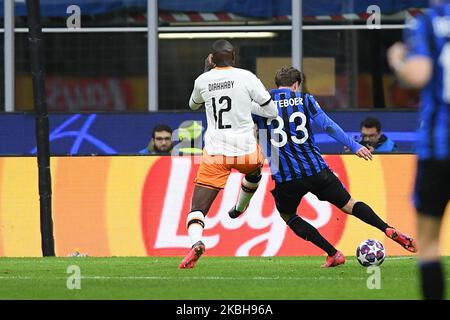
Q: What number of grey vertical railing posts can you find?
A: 3